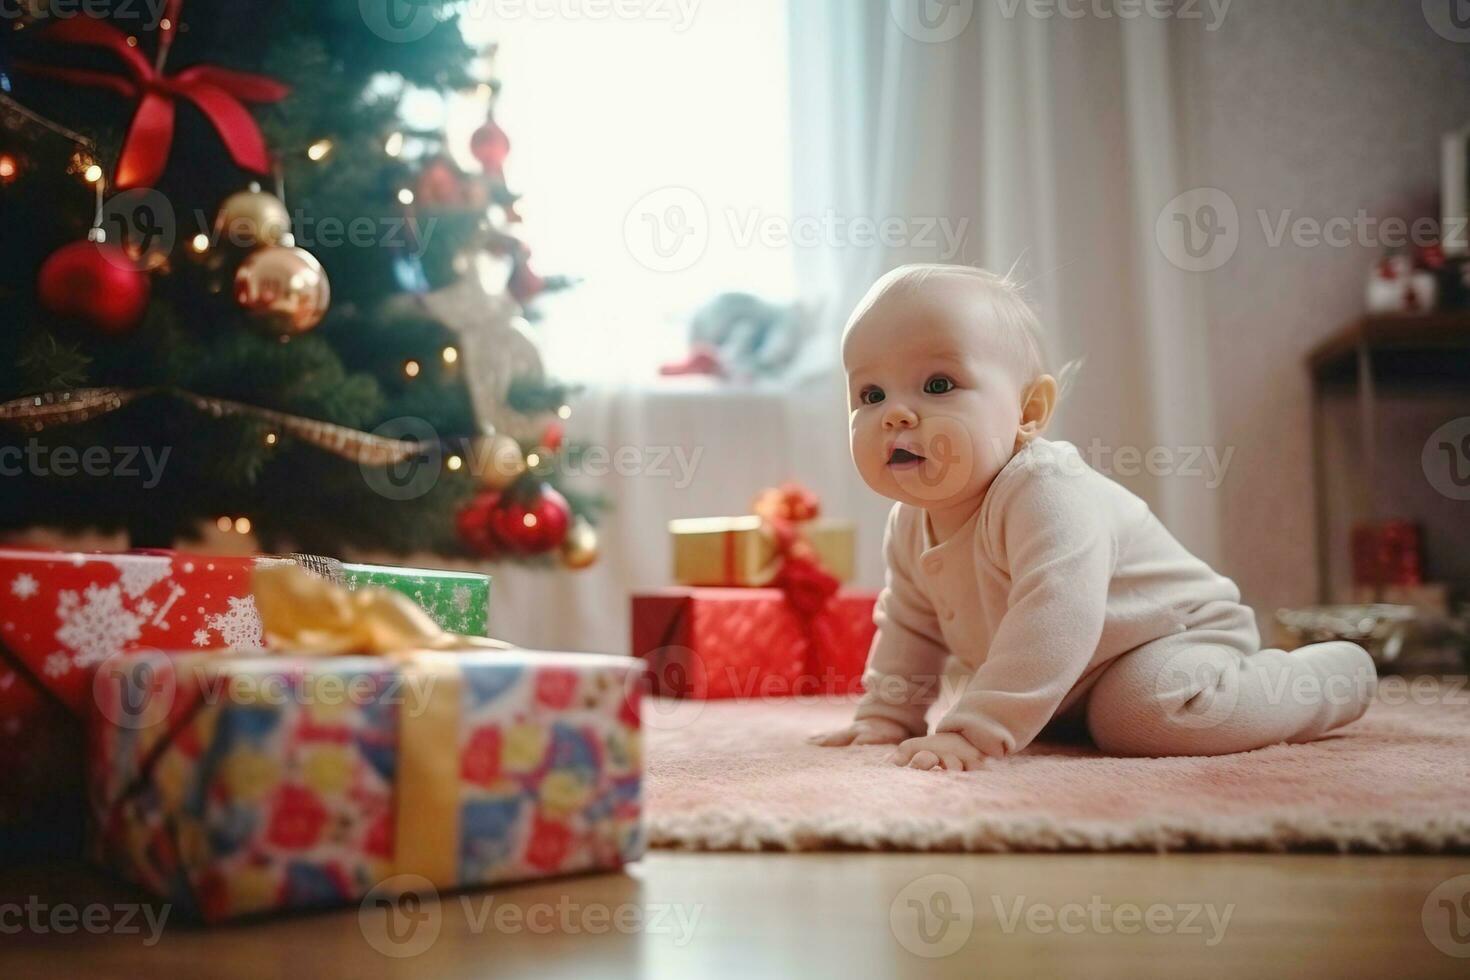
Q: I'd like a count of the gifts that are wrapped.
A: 5